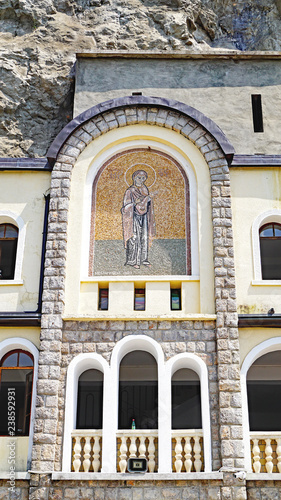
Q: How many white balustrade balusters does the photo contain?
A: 13